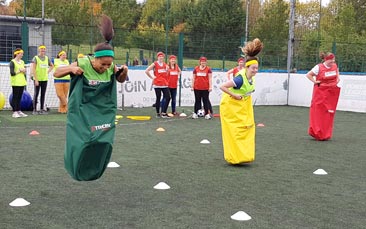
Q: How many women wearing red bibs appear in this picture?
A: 5